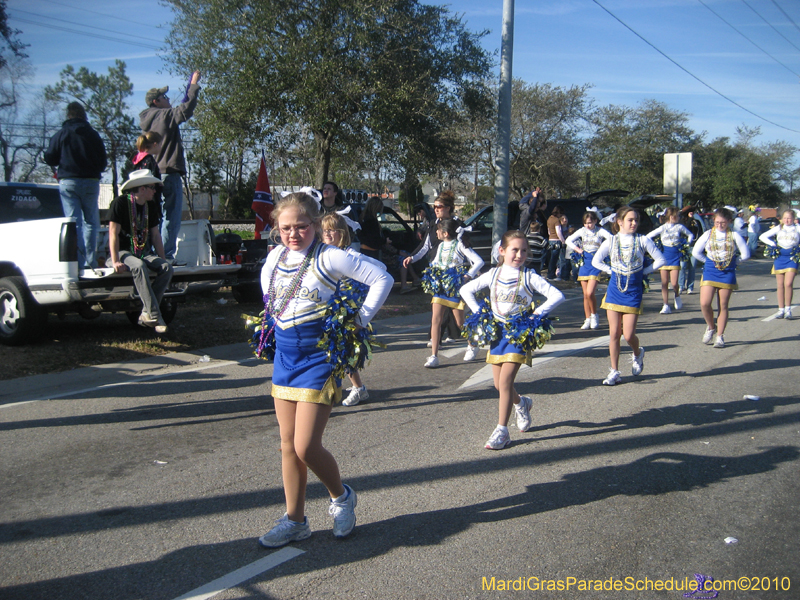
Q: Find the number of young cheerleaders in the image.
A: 9